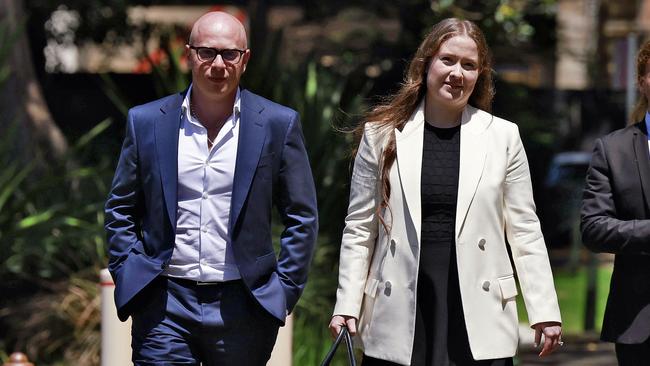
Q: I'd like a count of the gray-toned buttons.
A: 4